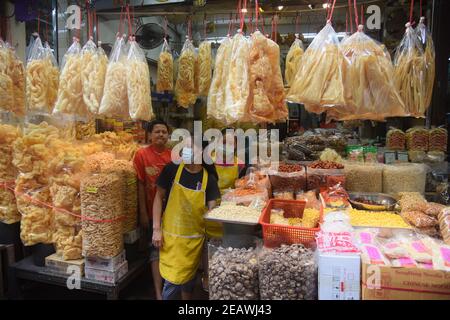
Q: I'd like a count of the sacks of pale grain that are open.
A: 2